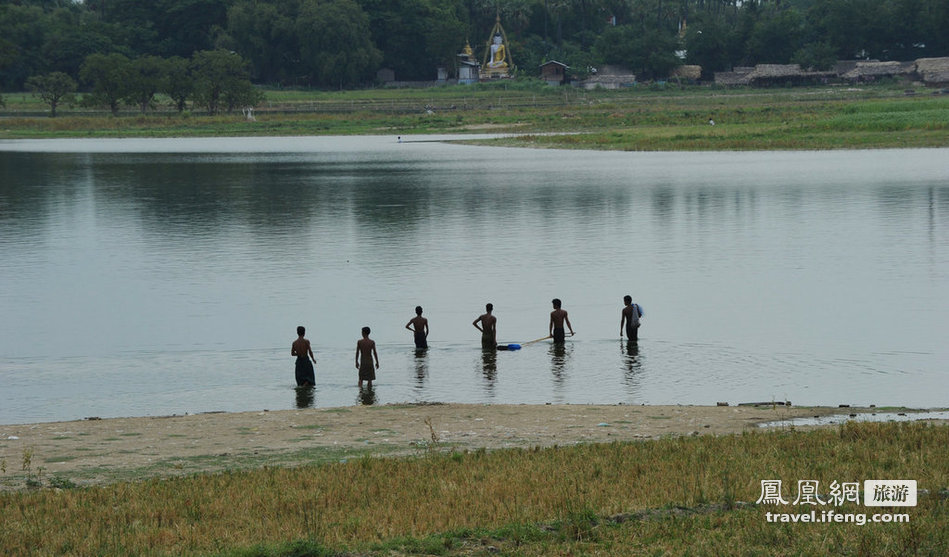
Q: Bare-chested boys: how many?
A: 6